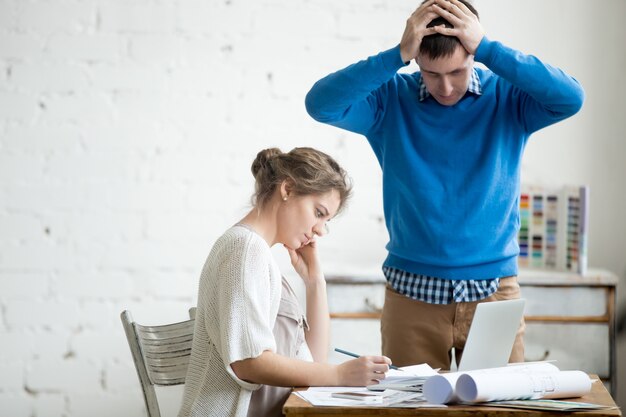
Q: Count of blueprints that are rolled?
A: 2